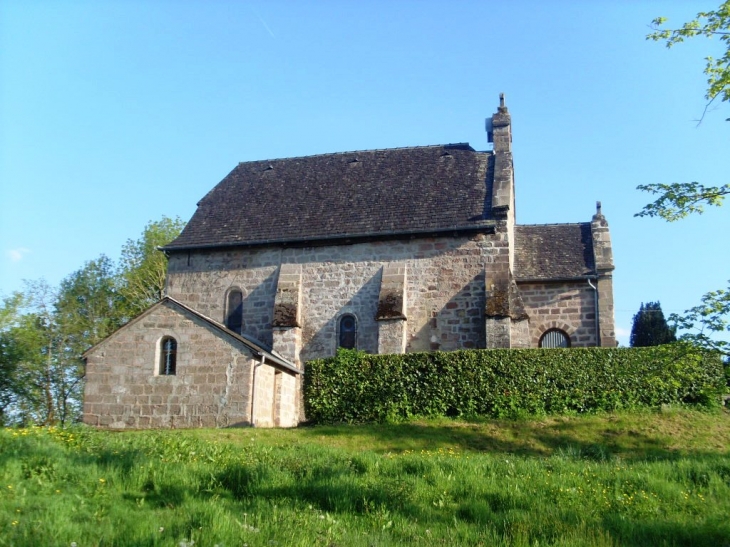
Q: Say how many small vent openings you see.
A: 3